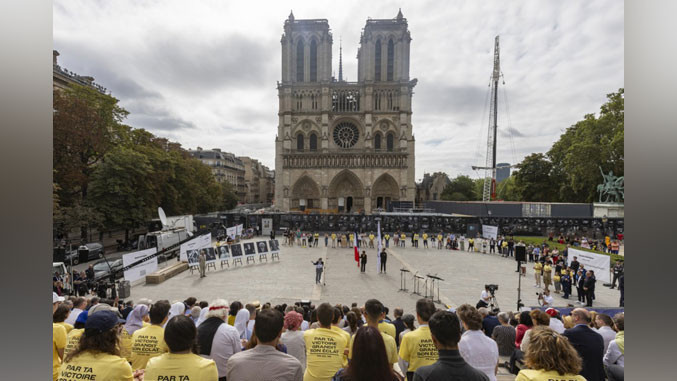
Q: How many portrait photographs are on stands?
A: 7